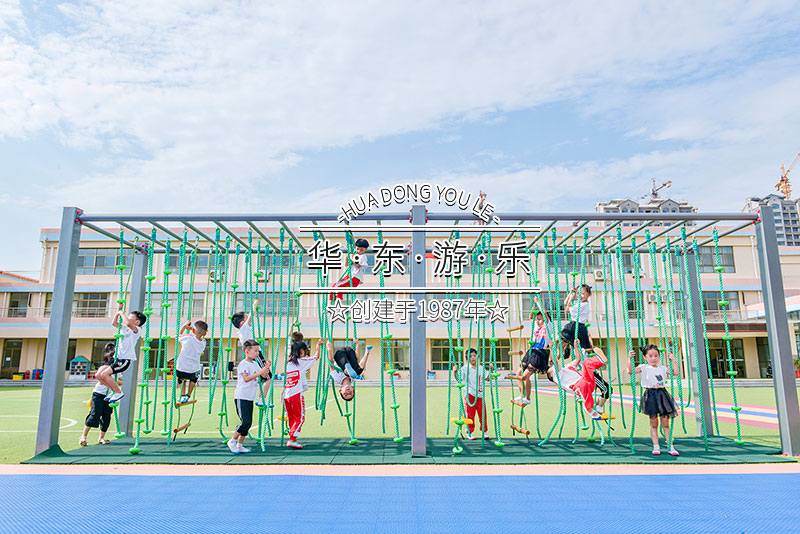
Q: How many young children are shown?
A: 15